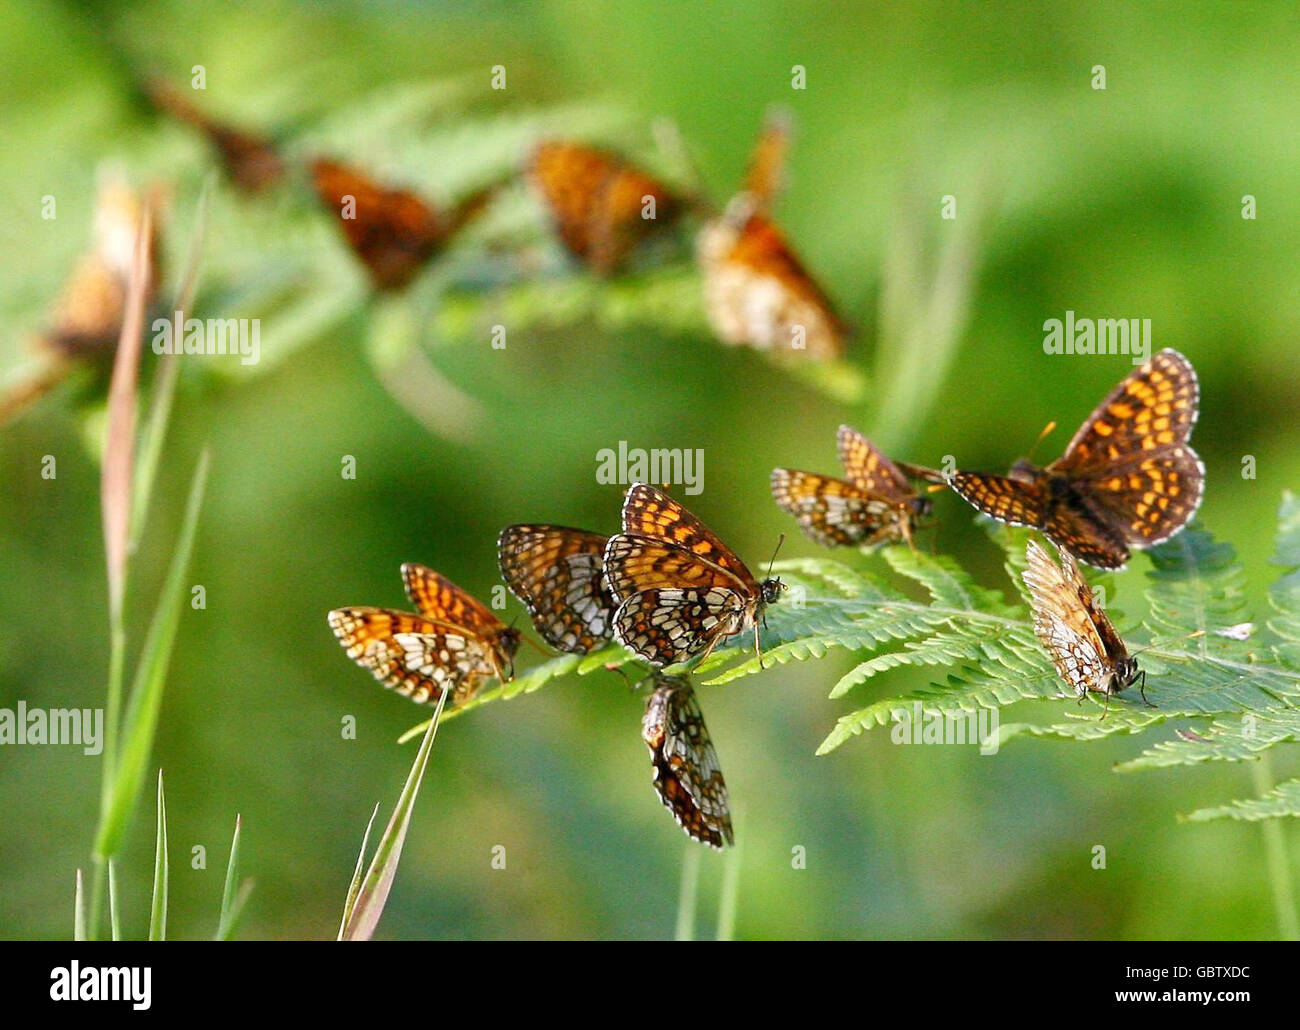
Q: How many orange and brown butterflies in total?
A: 12